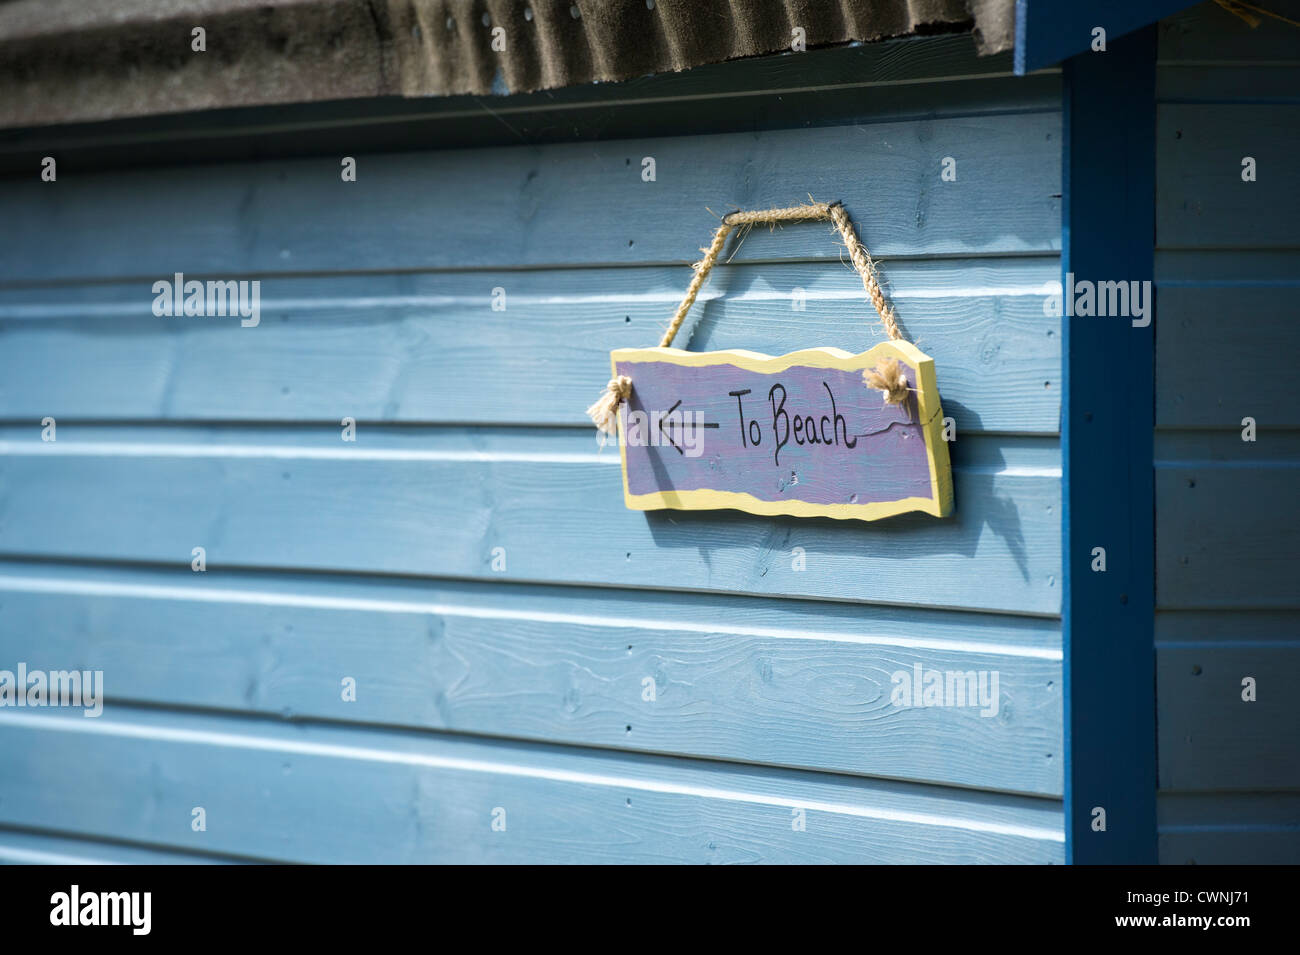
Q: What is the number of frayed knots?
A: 2